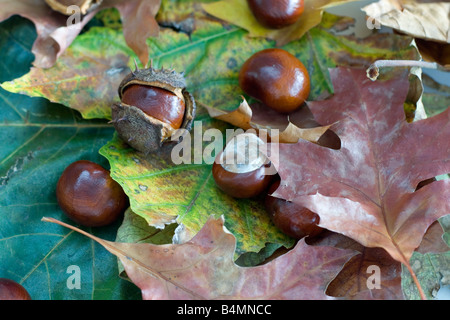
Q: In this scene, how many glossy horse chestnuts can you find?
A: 7